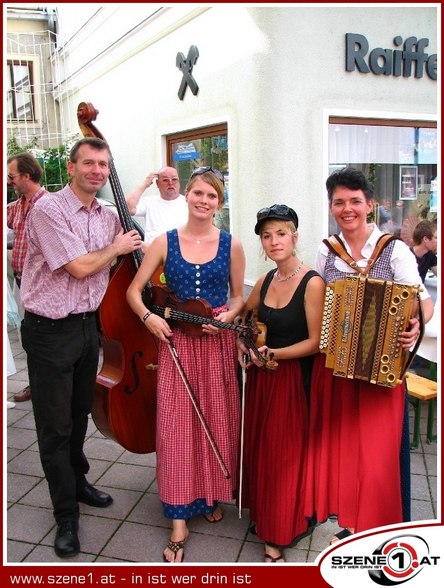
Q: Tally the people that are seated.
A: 1